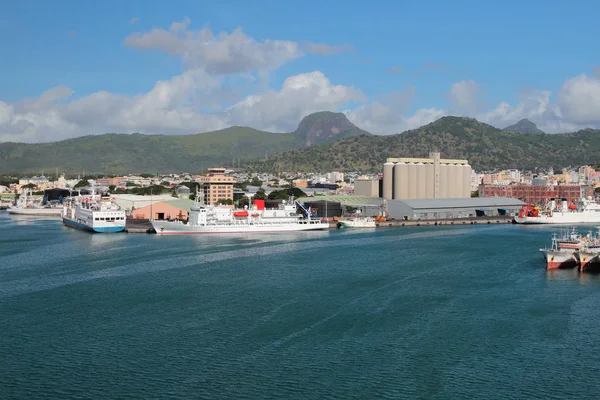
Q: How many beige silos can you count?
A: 9